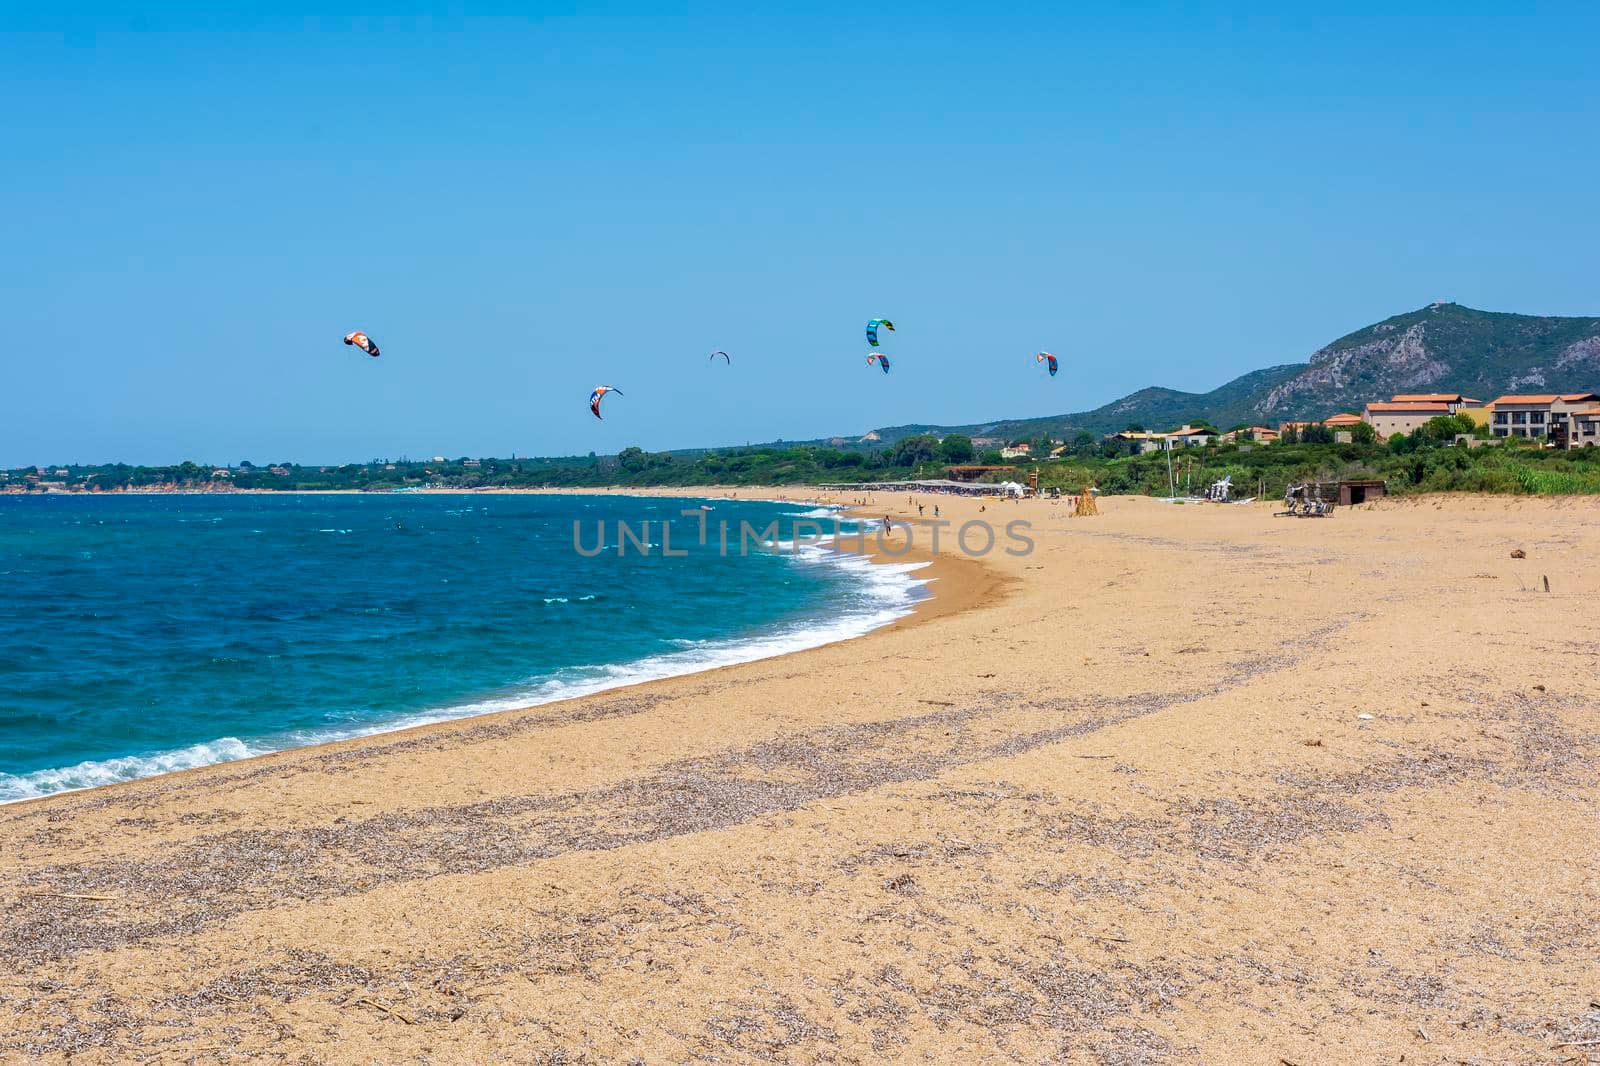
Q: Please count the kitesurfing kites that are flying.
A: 6